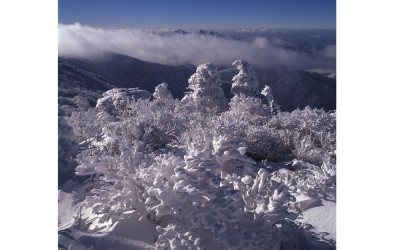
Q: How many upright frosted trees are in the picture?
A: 4